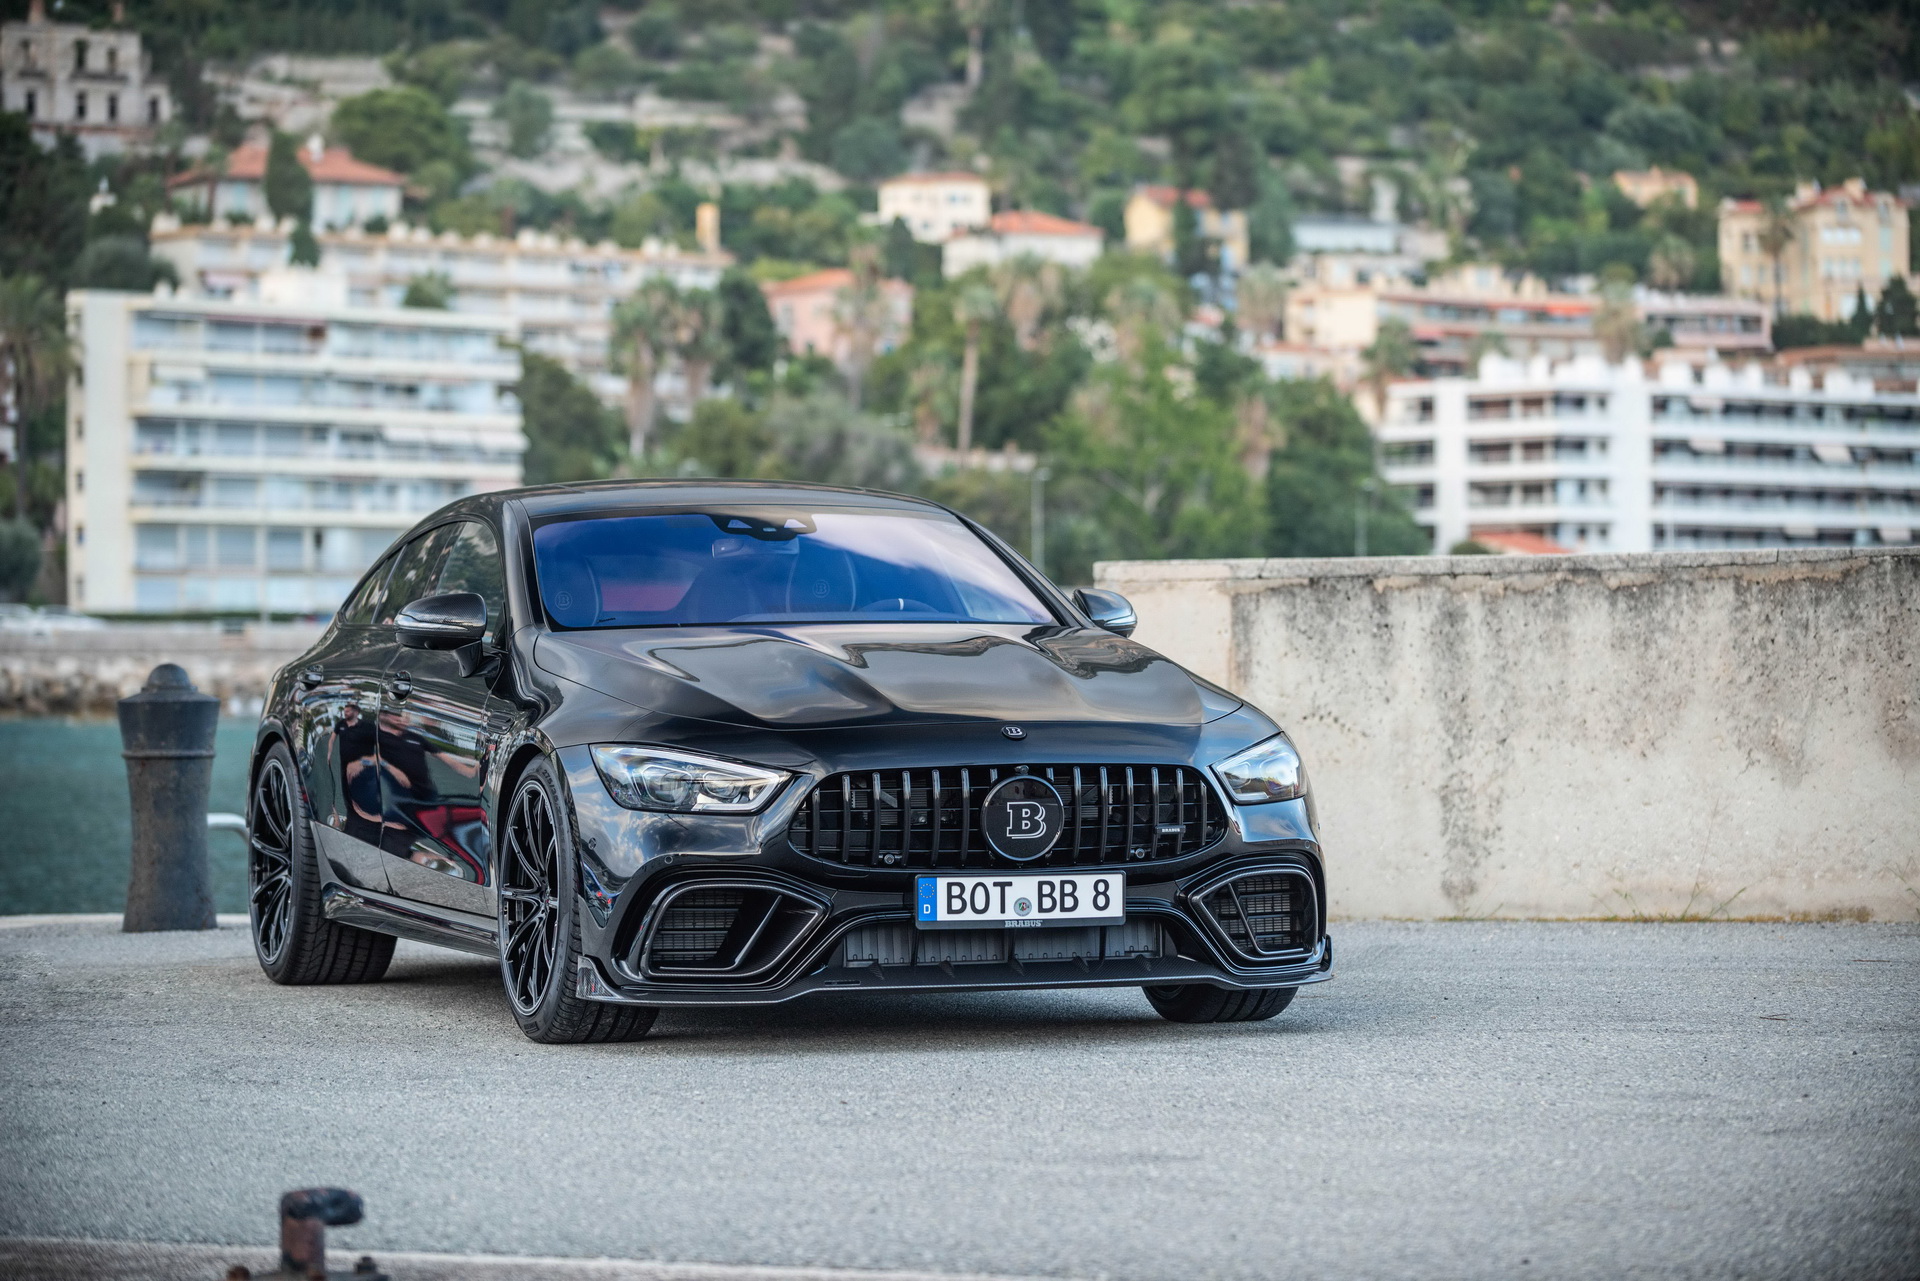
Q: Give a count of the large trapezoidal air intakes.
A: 2